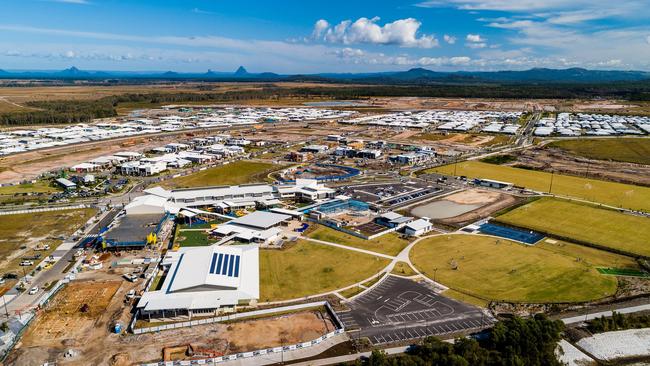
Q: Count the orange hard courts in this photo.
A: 0